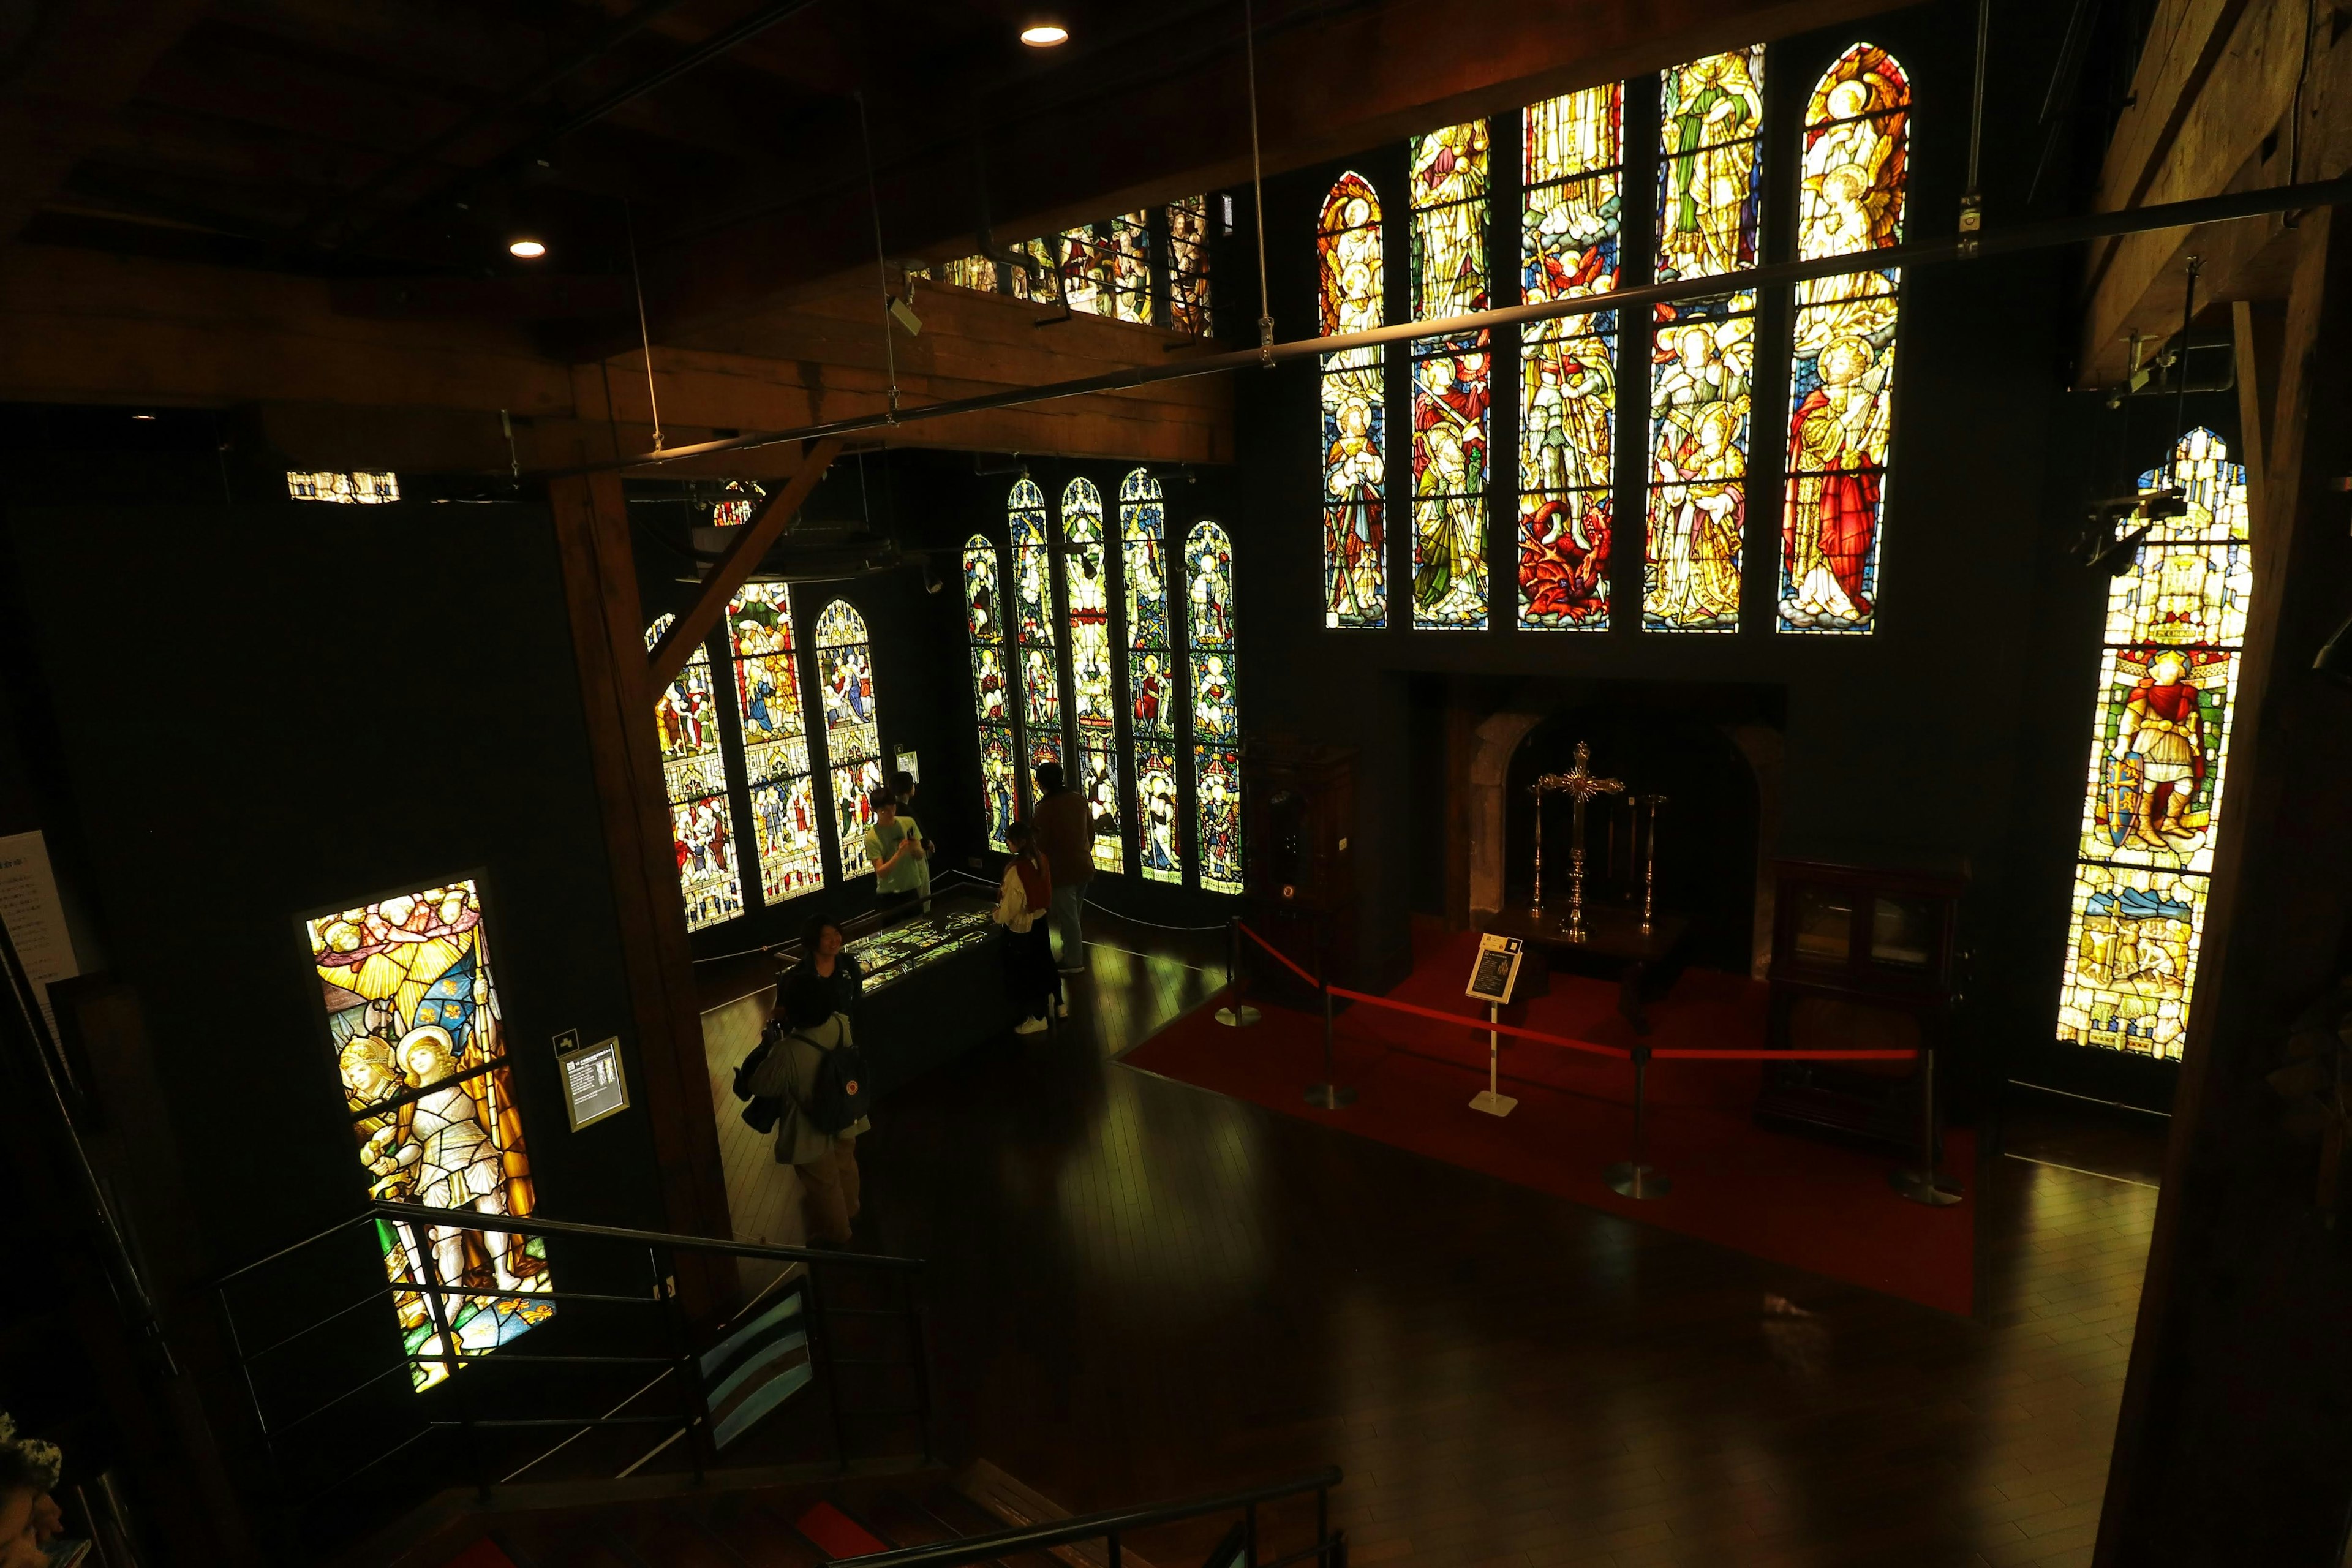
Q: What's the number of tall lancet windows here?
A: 14